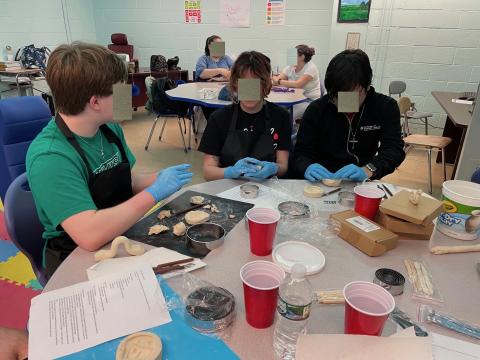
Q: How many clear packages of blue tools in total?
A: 1